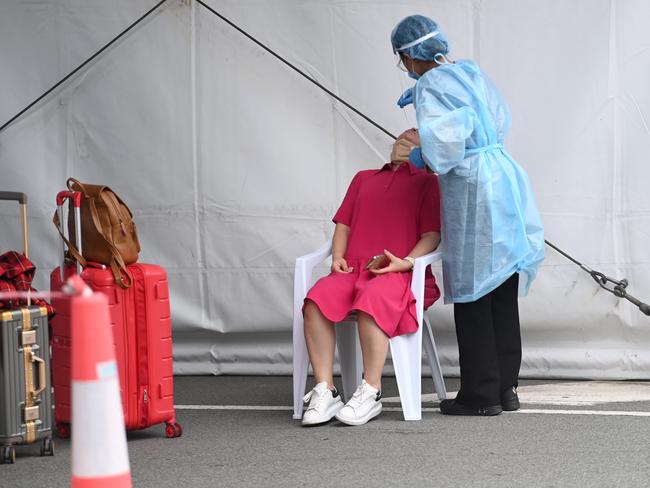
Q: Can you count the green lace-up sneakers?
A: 0